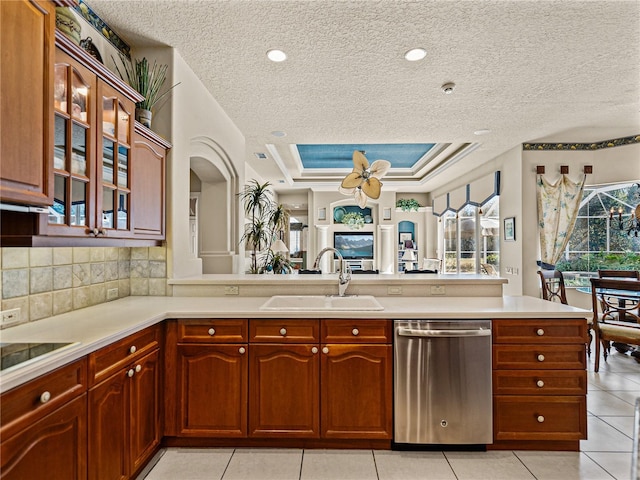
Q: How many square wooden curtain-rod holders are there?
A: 3